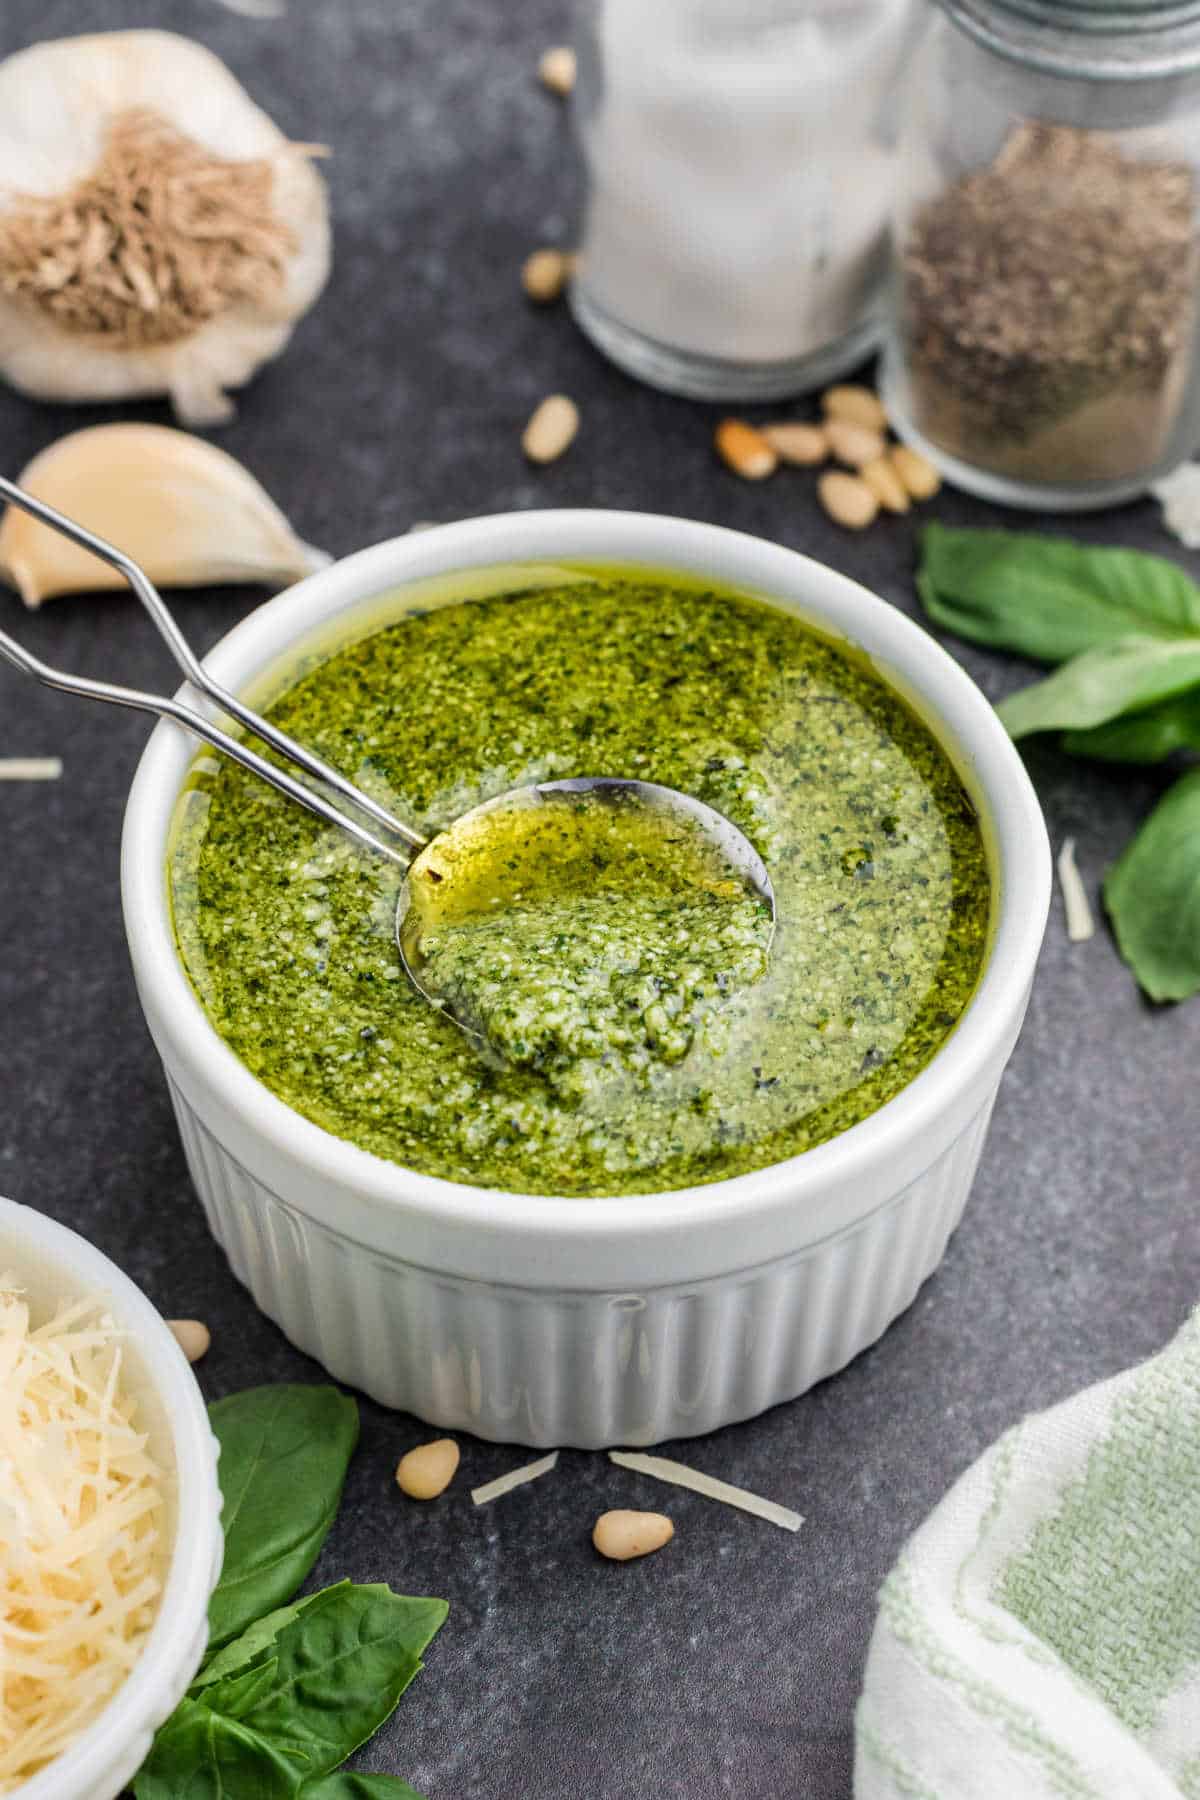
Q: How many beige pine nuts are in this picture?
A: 12